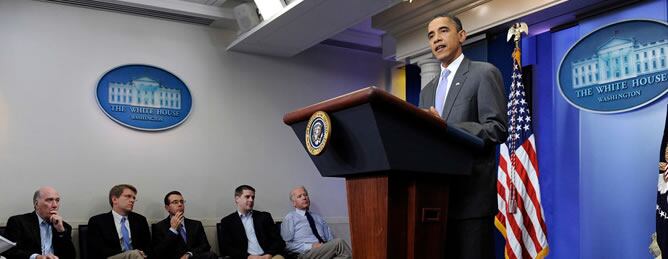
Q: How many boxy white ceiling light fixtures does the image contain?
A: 1